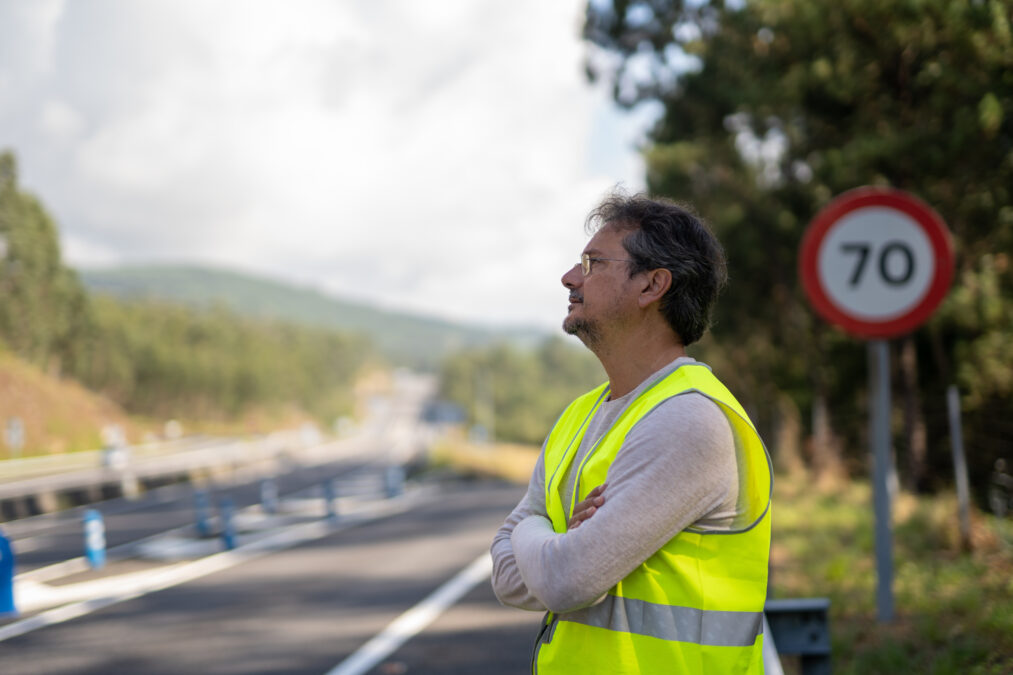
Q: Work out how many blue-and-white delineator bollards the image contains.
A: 7